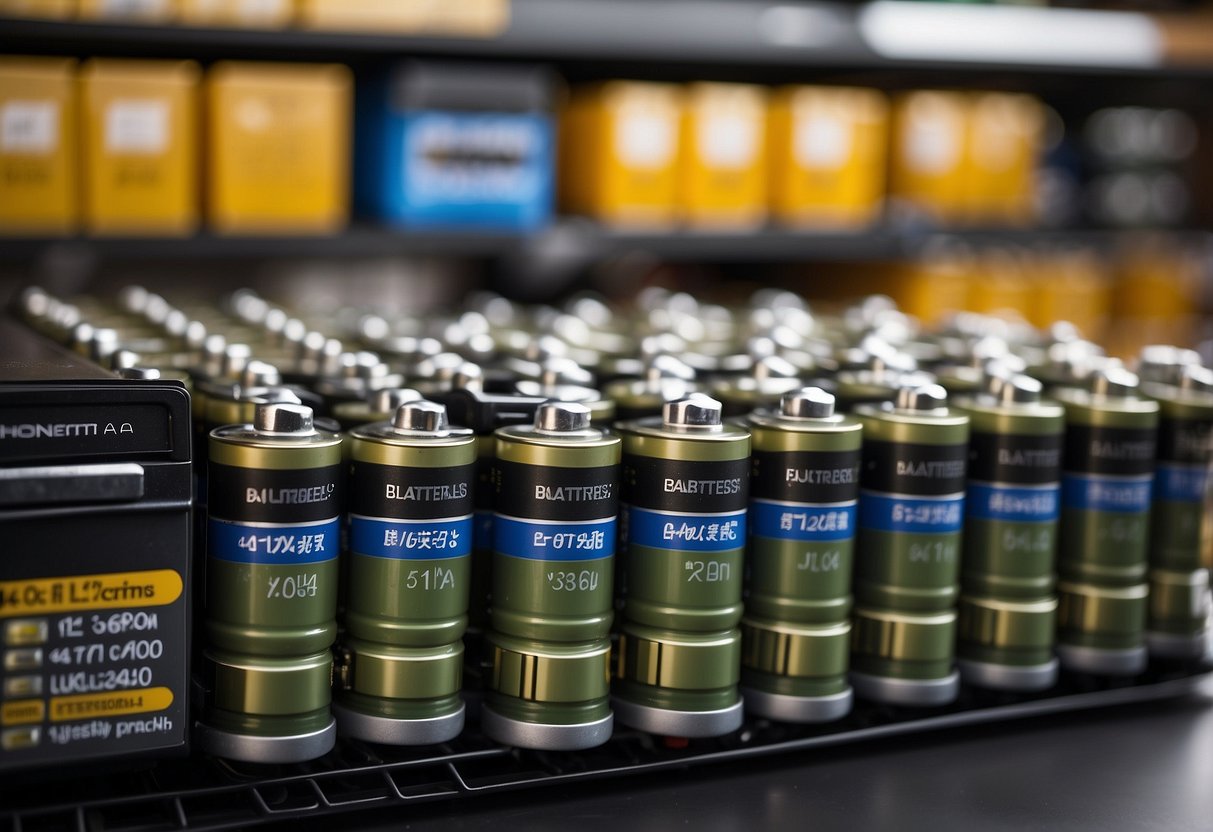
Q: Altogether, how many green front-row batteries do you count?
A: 9